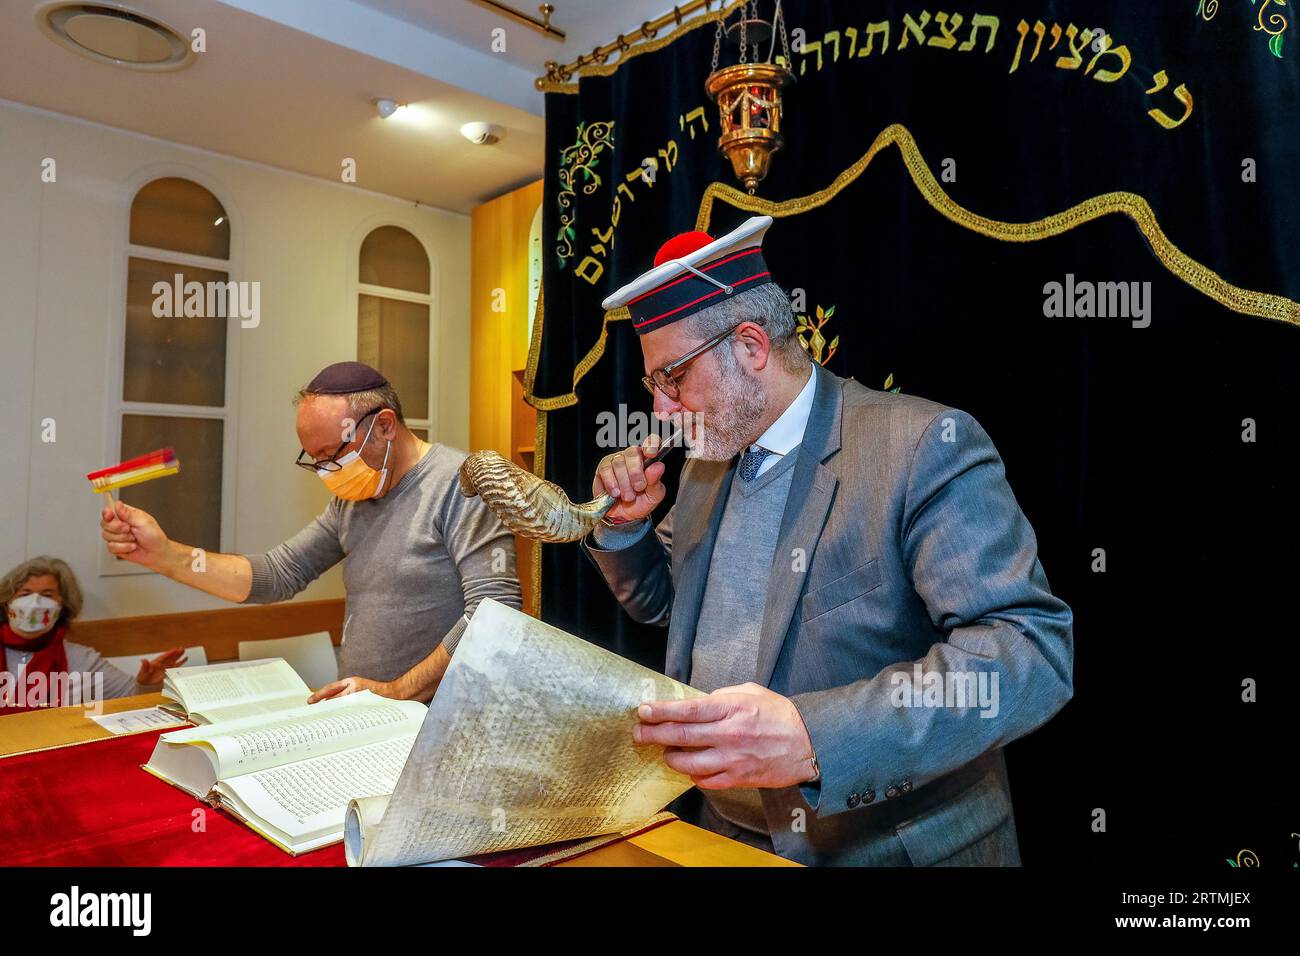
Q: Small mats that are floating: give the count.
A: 0